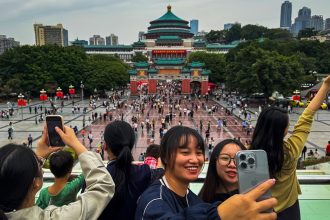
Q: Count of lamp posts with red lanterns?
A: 5